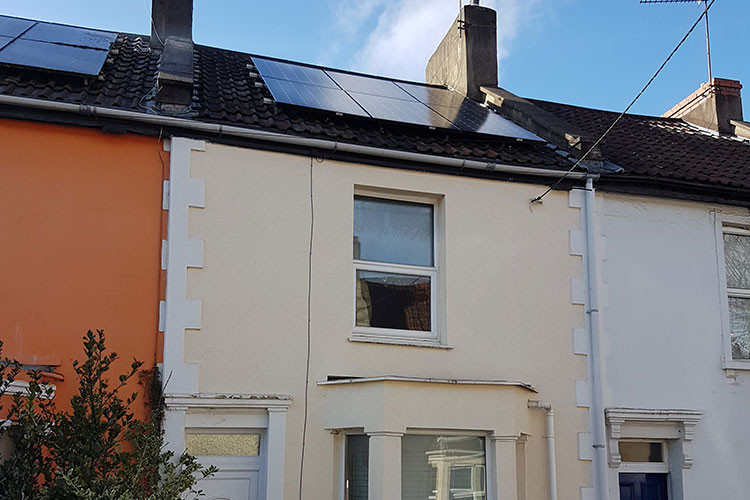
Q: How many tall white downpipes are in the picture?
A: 1